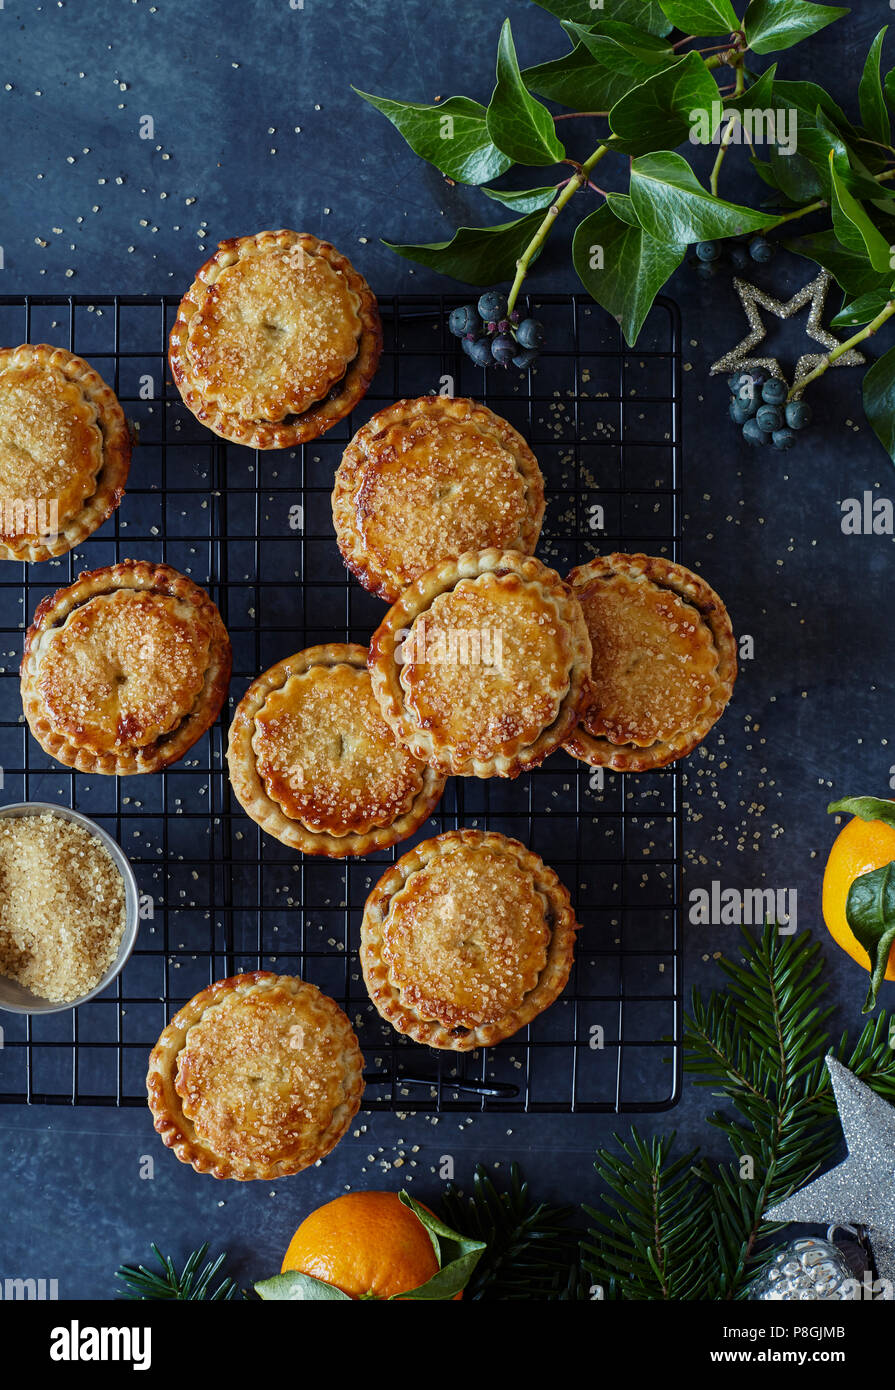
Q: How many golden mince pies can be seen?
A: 9